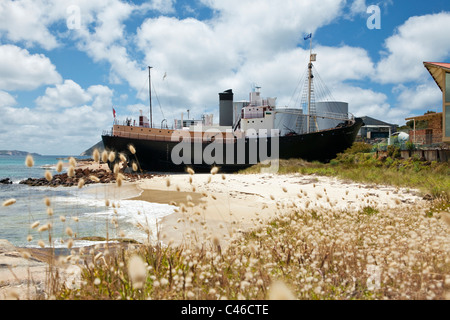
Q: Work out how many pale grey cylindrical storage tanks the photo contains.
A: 3